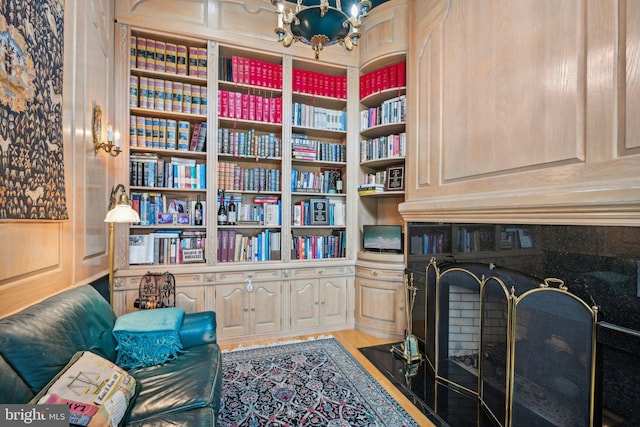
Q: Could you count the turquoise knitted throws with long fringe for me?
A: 1